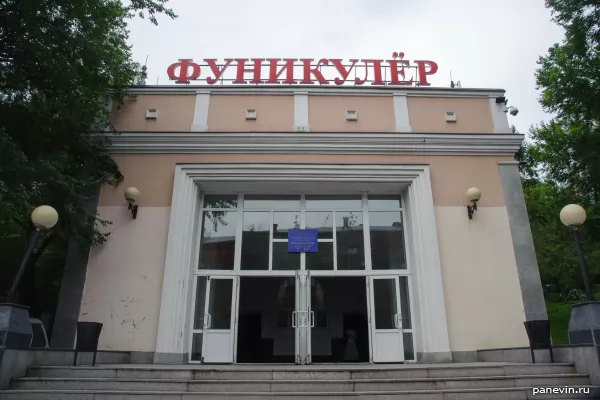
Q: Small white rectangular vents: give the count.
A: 4